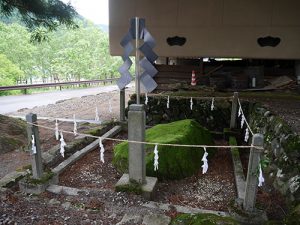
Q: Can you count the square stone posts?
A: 5